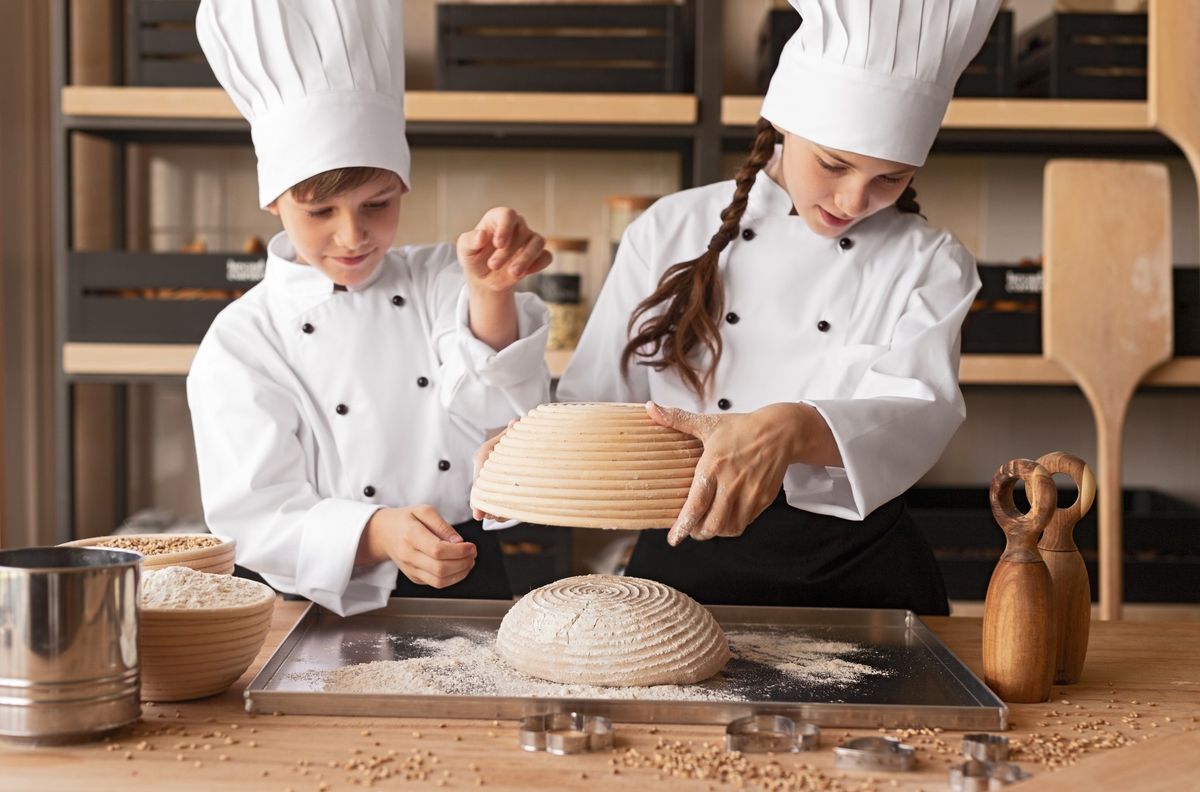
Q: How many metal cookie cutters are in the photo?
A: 5